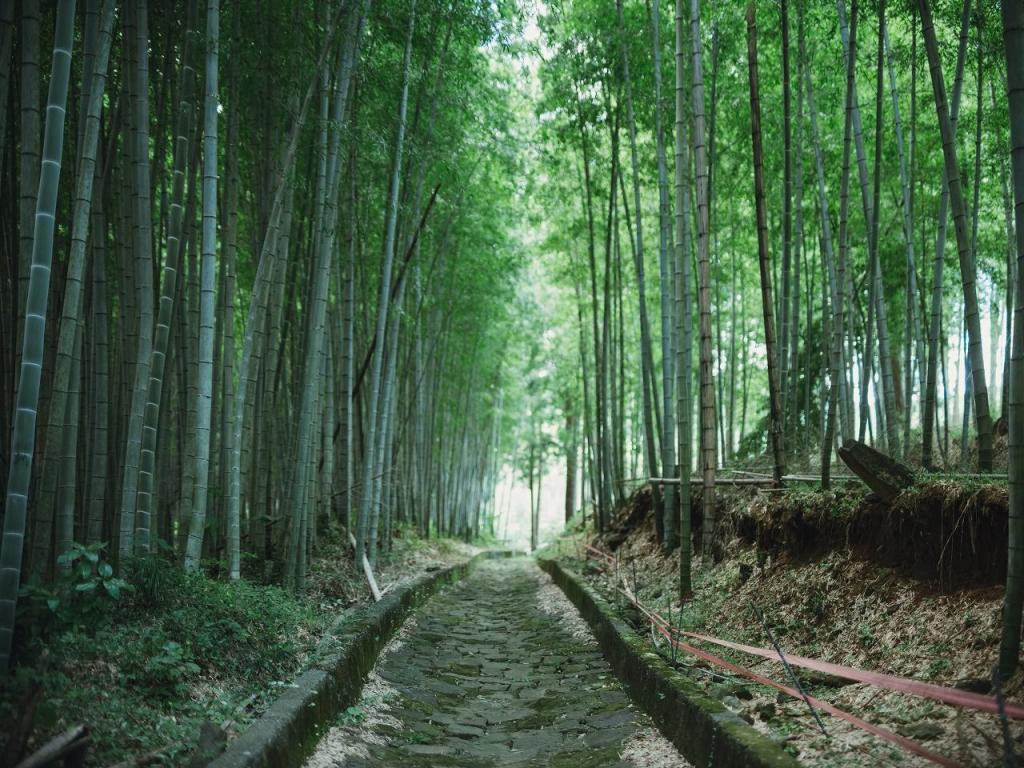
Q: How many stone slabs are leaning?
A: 1